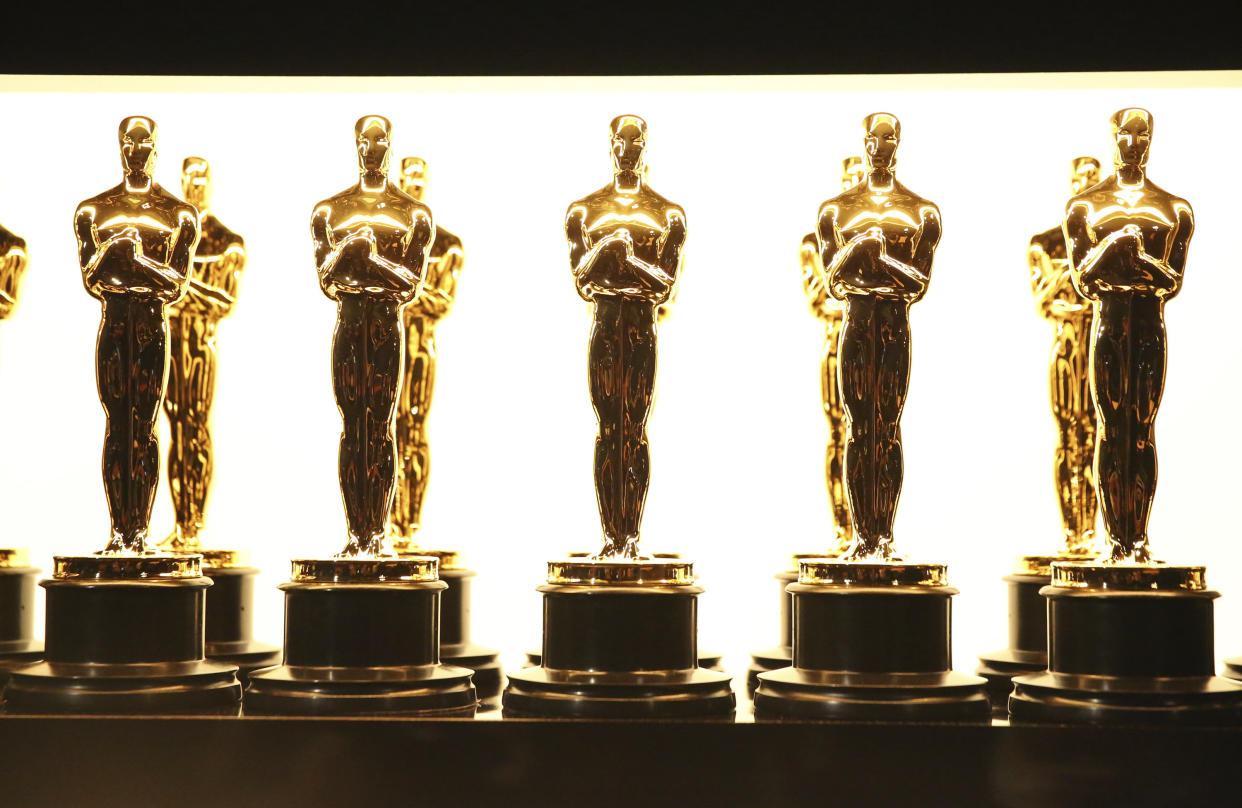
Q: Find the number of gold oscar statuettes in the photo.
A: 11